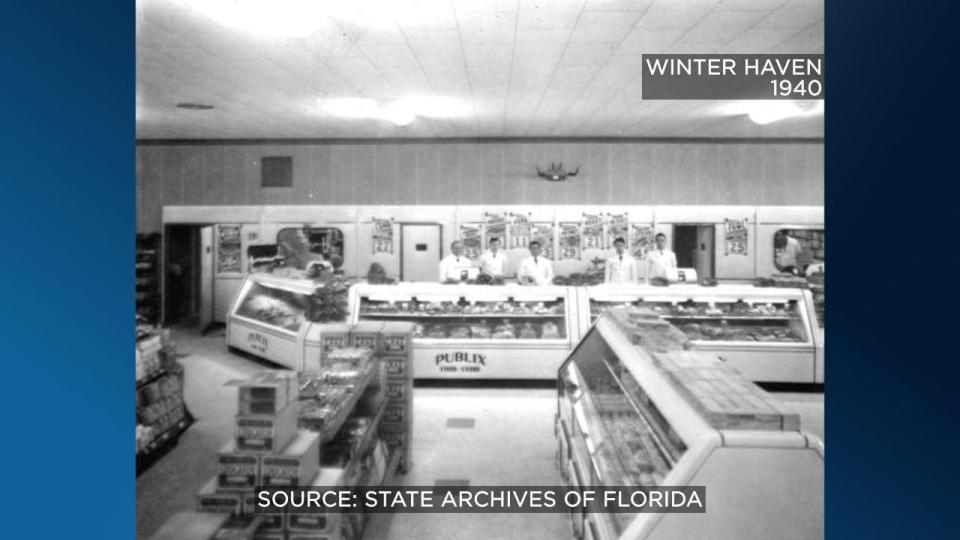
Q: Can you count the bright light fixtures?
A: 3